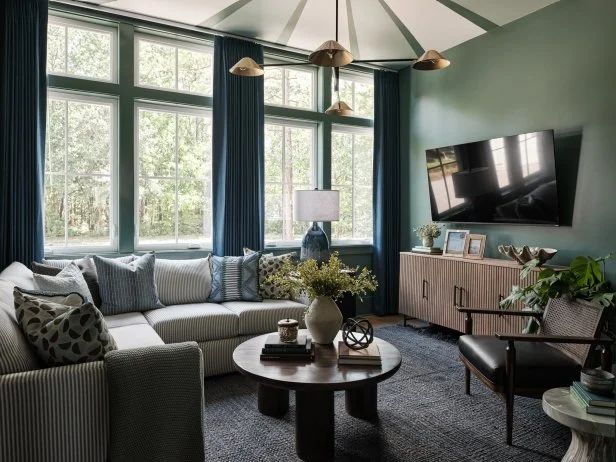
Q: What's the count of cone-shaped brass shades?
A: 4